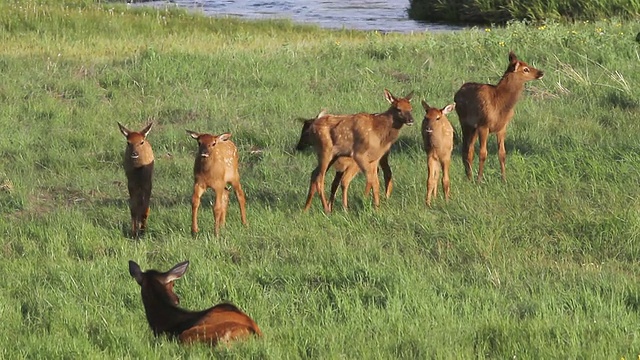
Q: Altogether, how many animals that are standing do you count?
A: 6